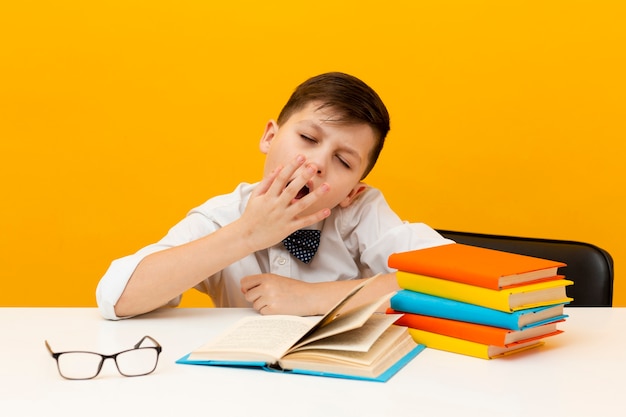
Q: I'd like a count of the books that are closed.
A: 5